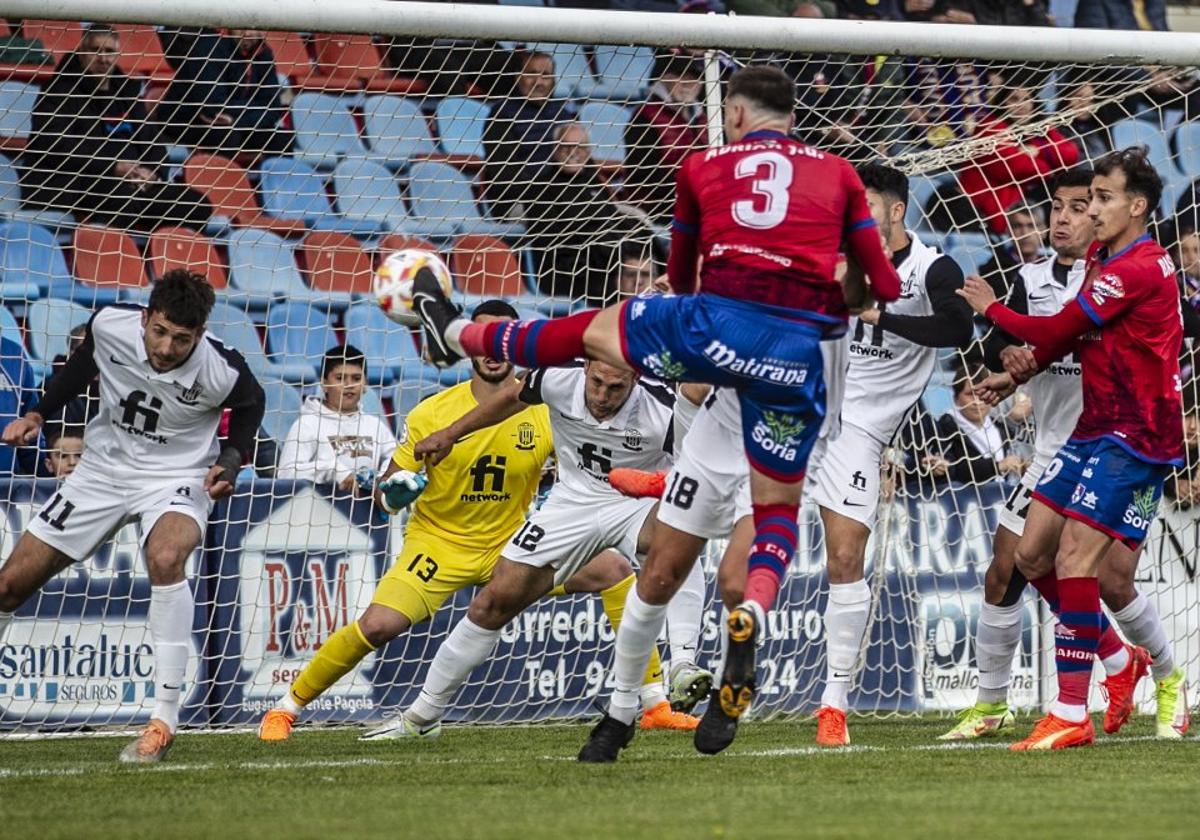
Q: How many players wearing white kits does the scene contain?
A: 5